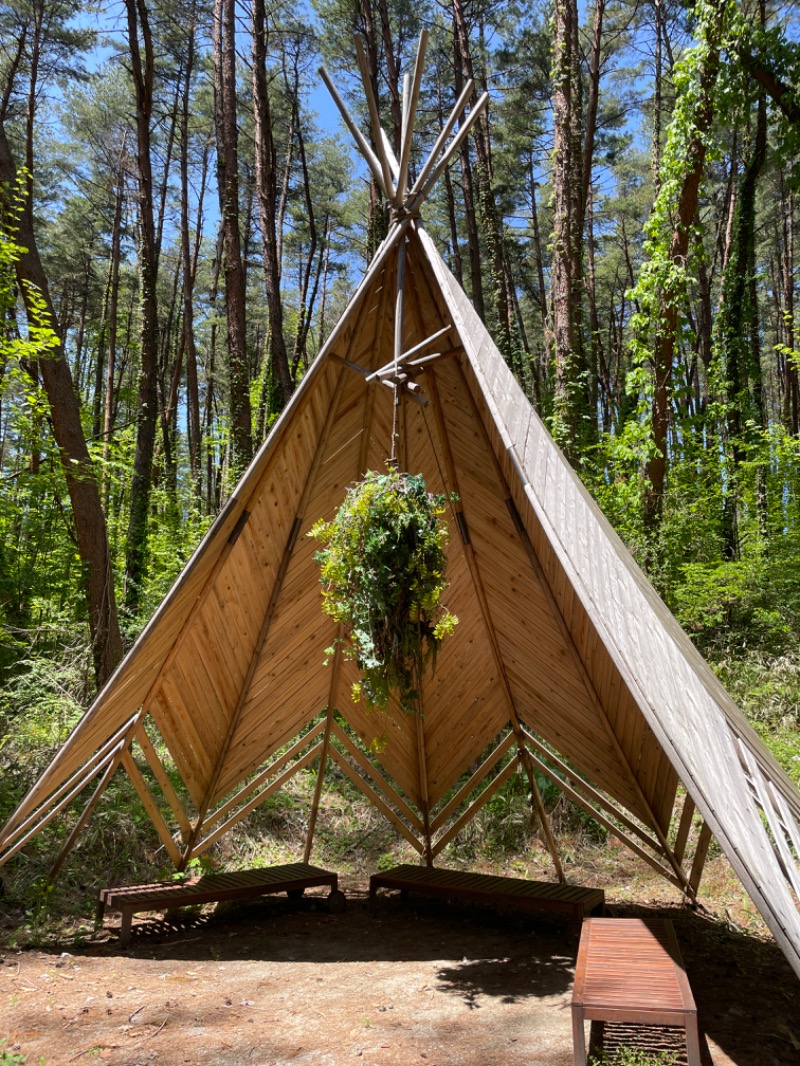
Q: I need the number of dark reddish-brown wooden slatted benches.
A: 3